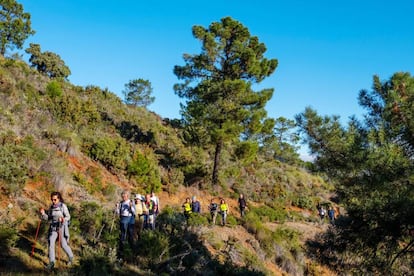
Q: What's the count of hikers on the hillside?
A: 12